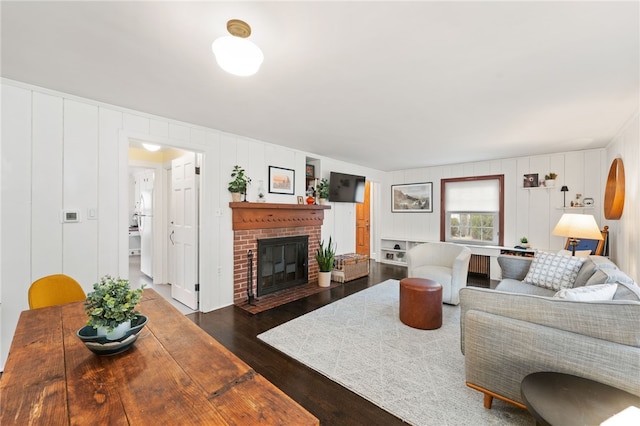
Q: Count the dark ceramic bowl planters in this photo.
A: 1